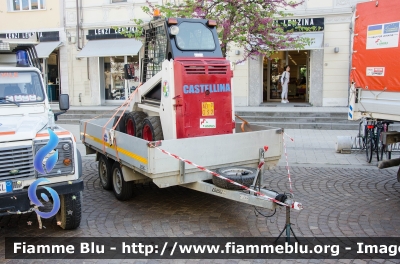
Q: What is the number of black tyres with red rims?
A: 2